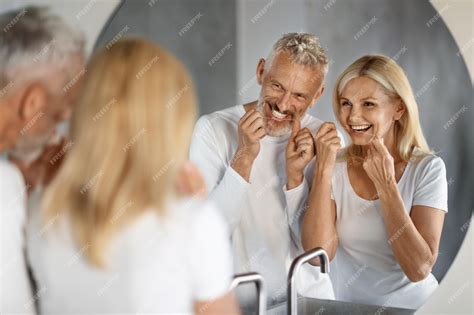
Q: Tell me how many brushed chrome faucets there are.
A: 2